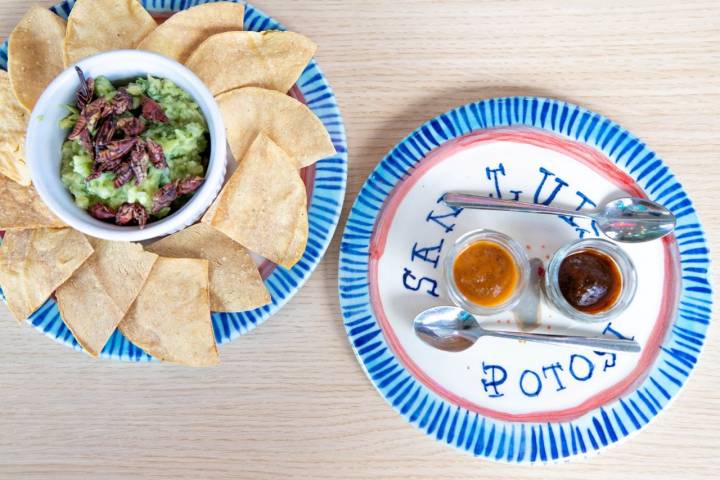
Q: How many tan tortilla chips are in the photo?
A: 12